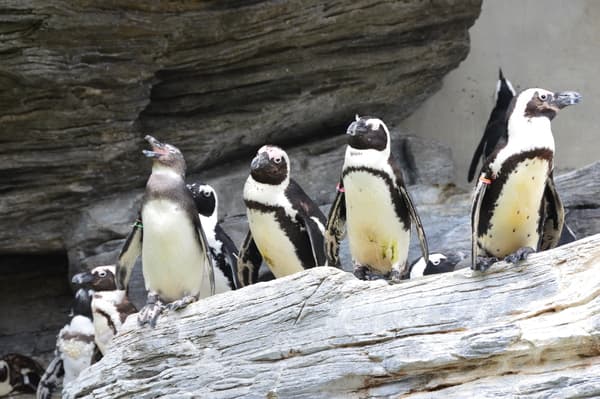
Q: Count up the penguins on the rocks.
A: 10